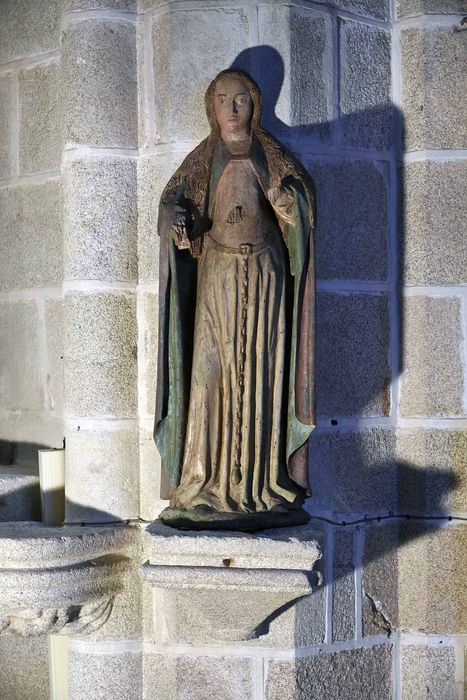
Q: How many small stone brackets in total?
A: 2